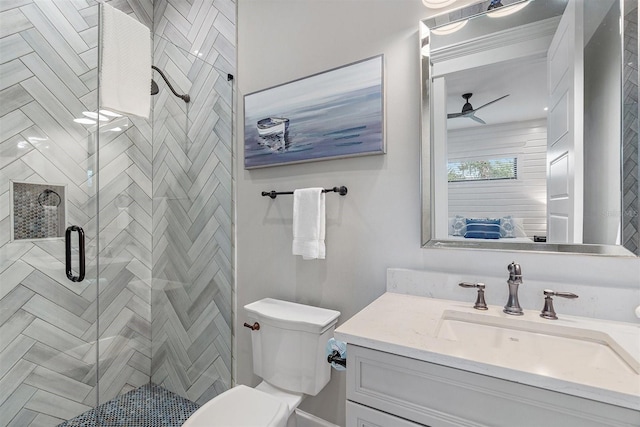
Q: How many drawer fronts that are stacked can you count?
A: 2